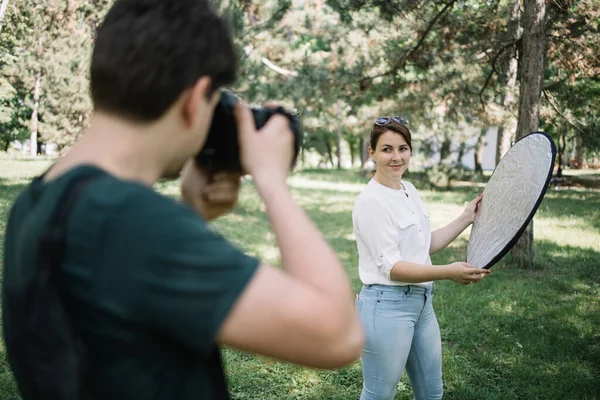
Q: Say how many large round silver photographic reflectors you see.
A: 1